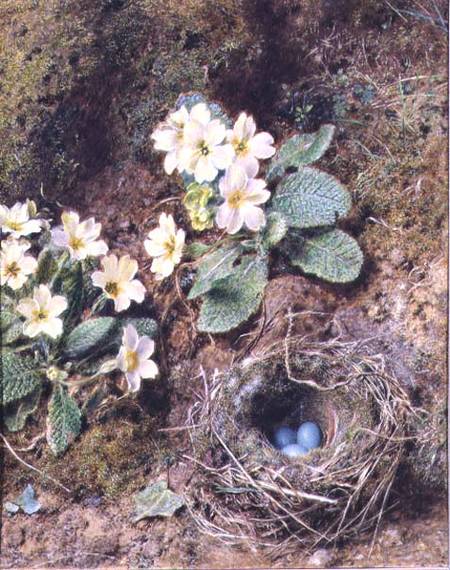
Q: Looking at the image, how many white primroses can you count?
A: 11